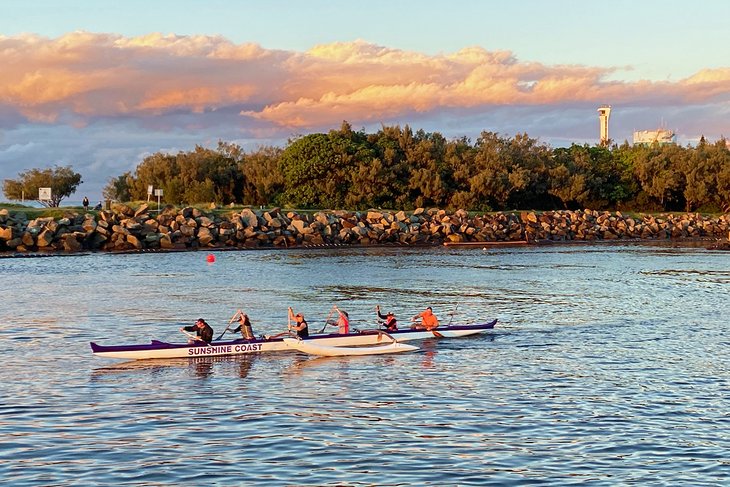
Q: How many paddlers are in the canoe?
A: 6